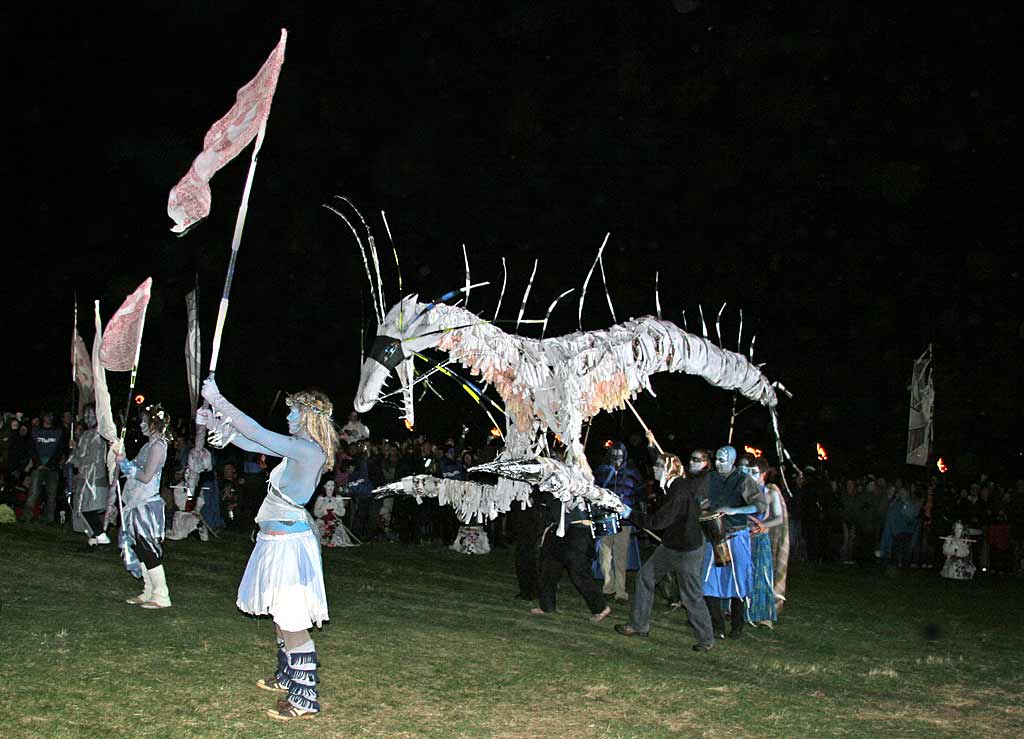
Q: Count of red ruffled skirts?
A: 0